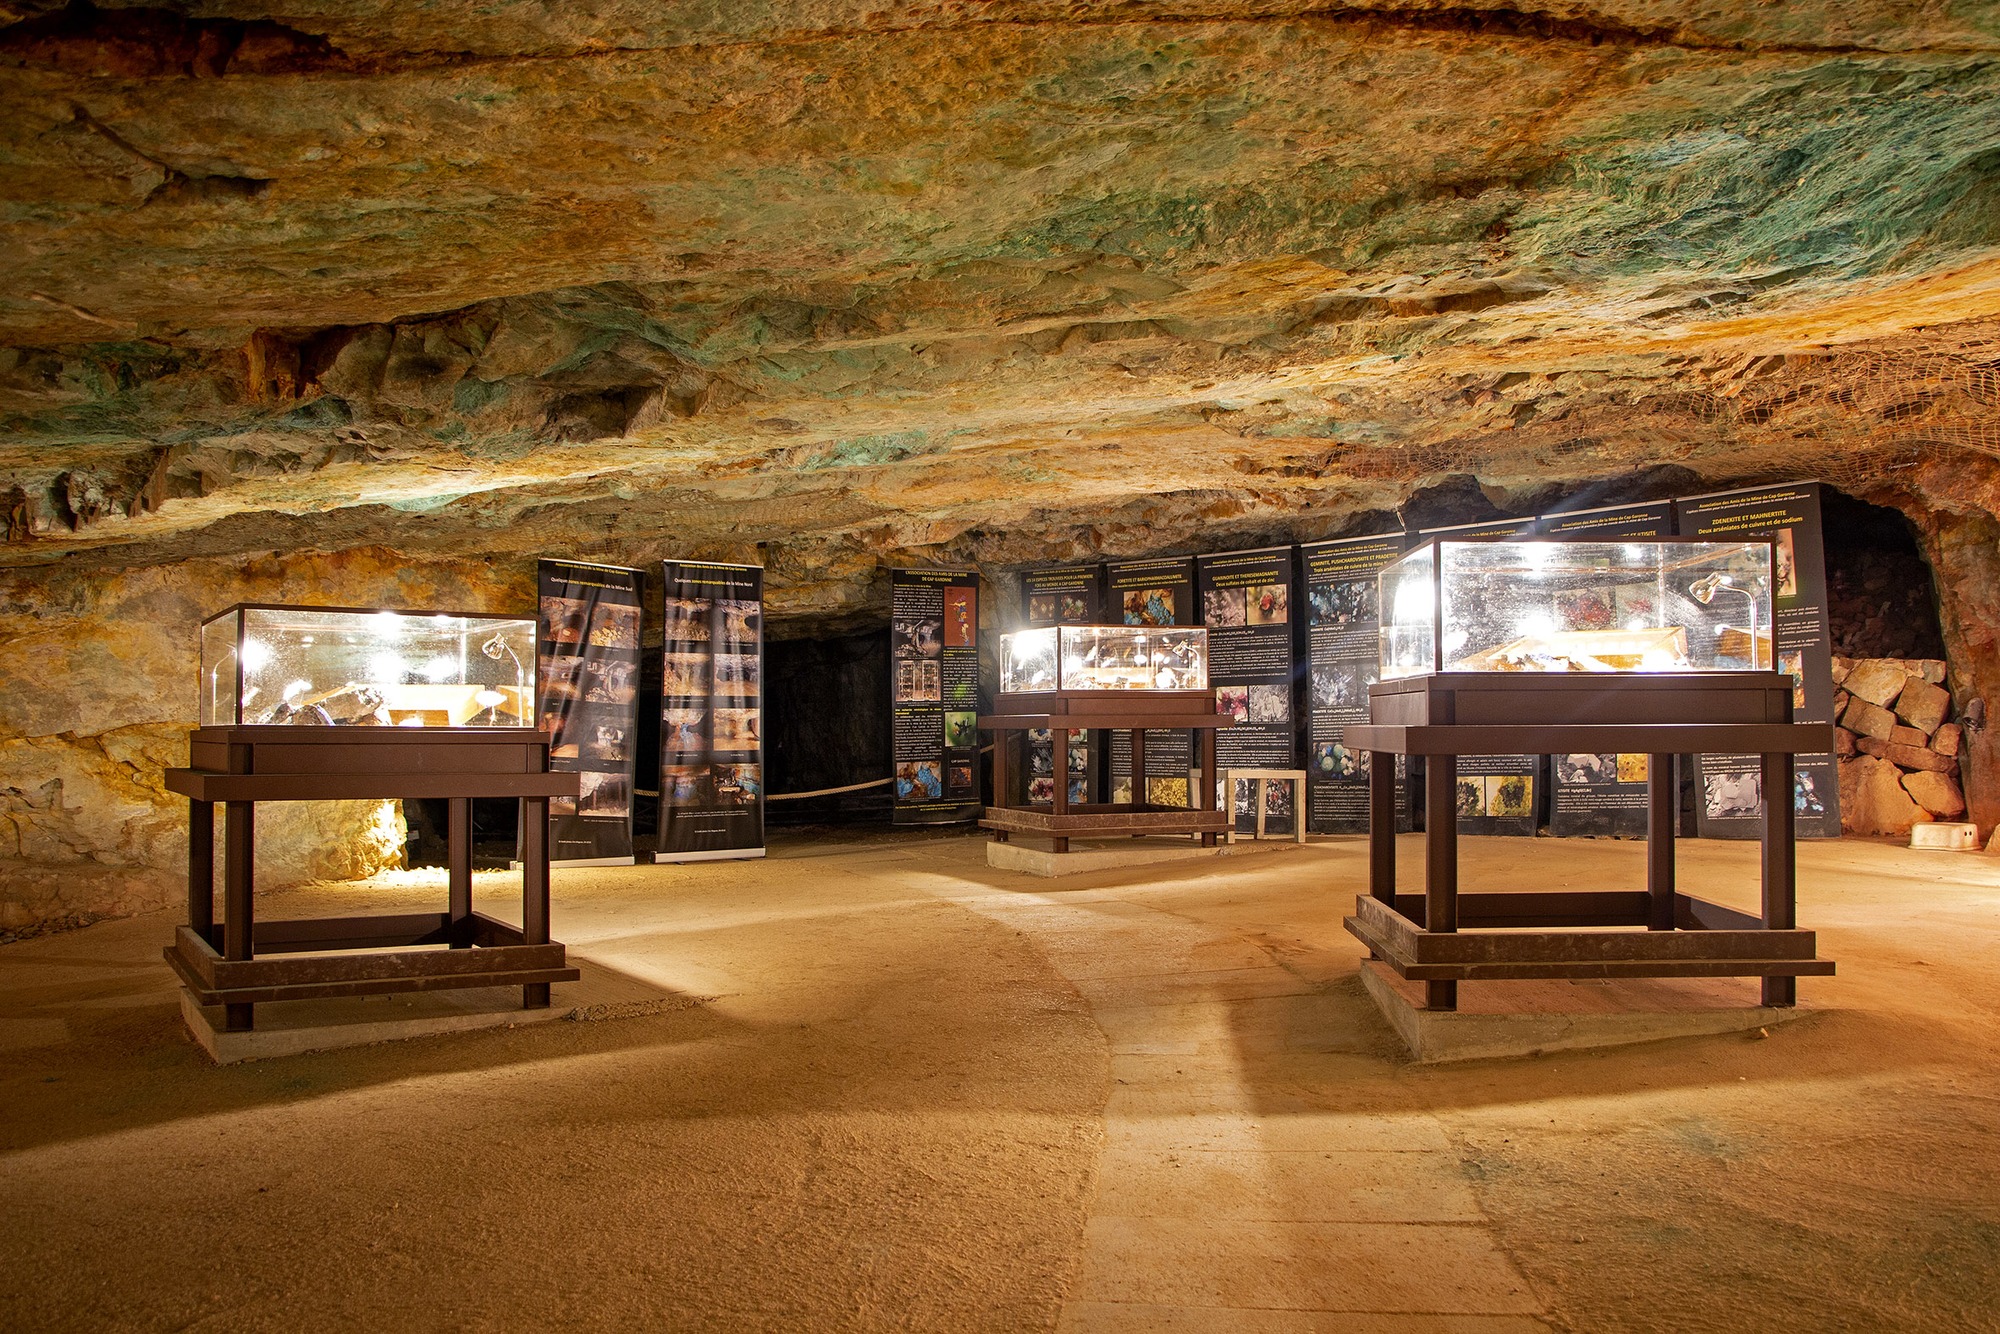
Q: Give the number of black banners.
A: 10